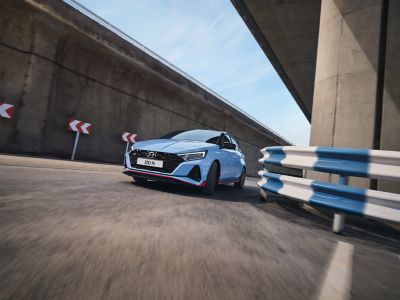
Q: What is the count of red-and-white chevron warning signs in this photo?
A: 3